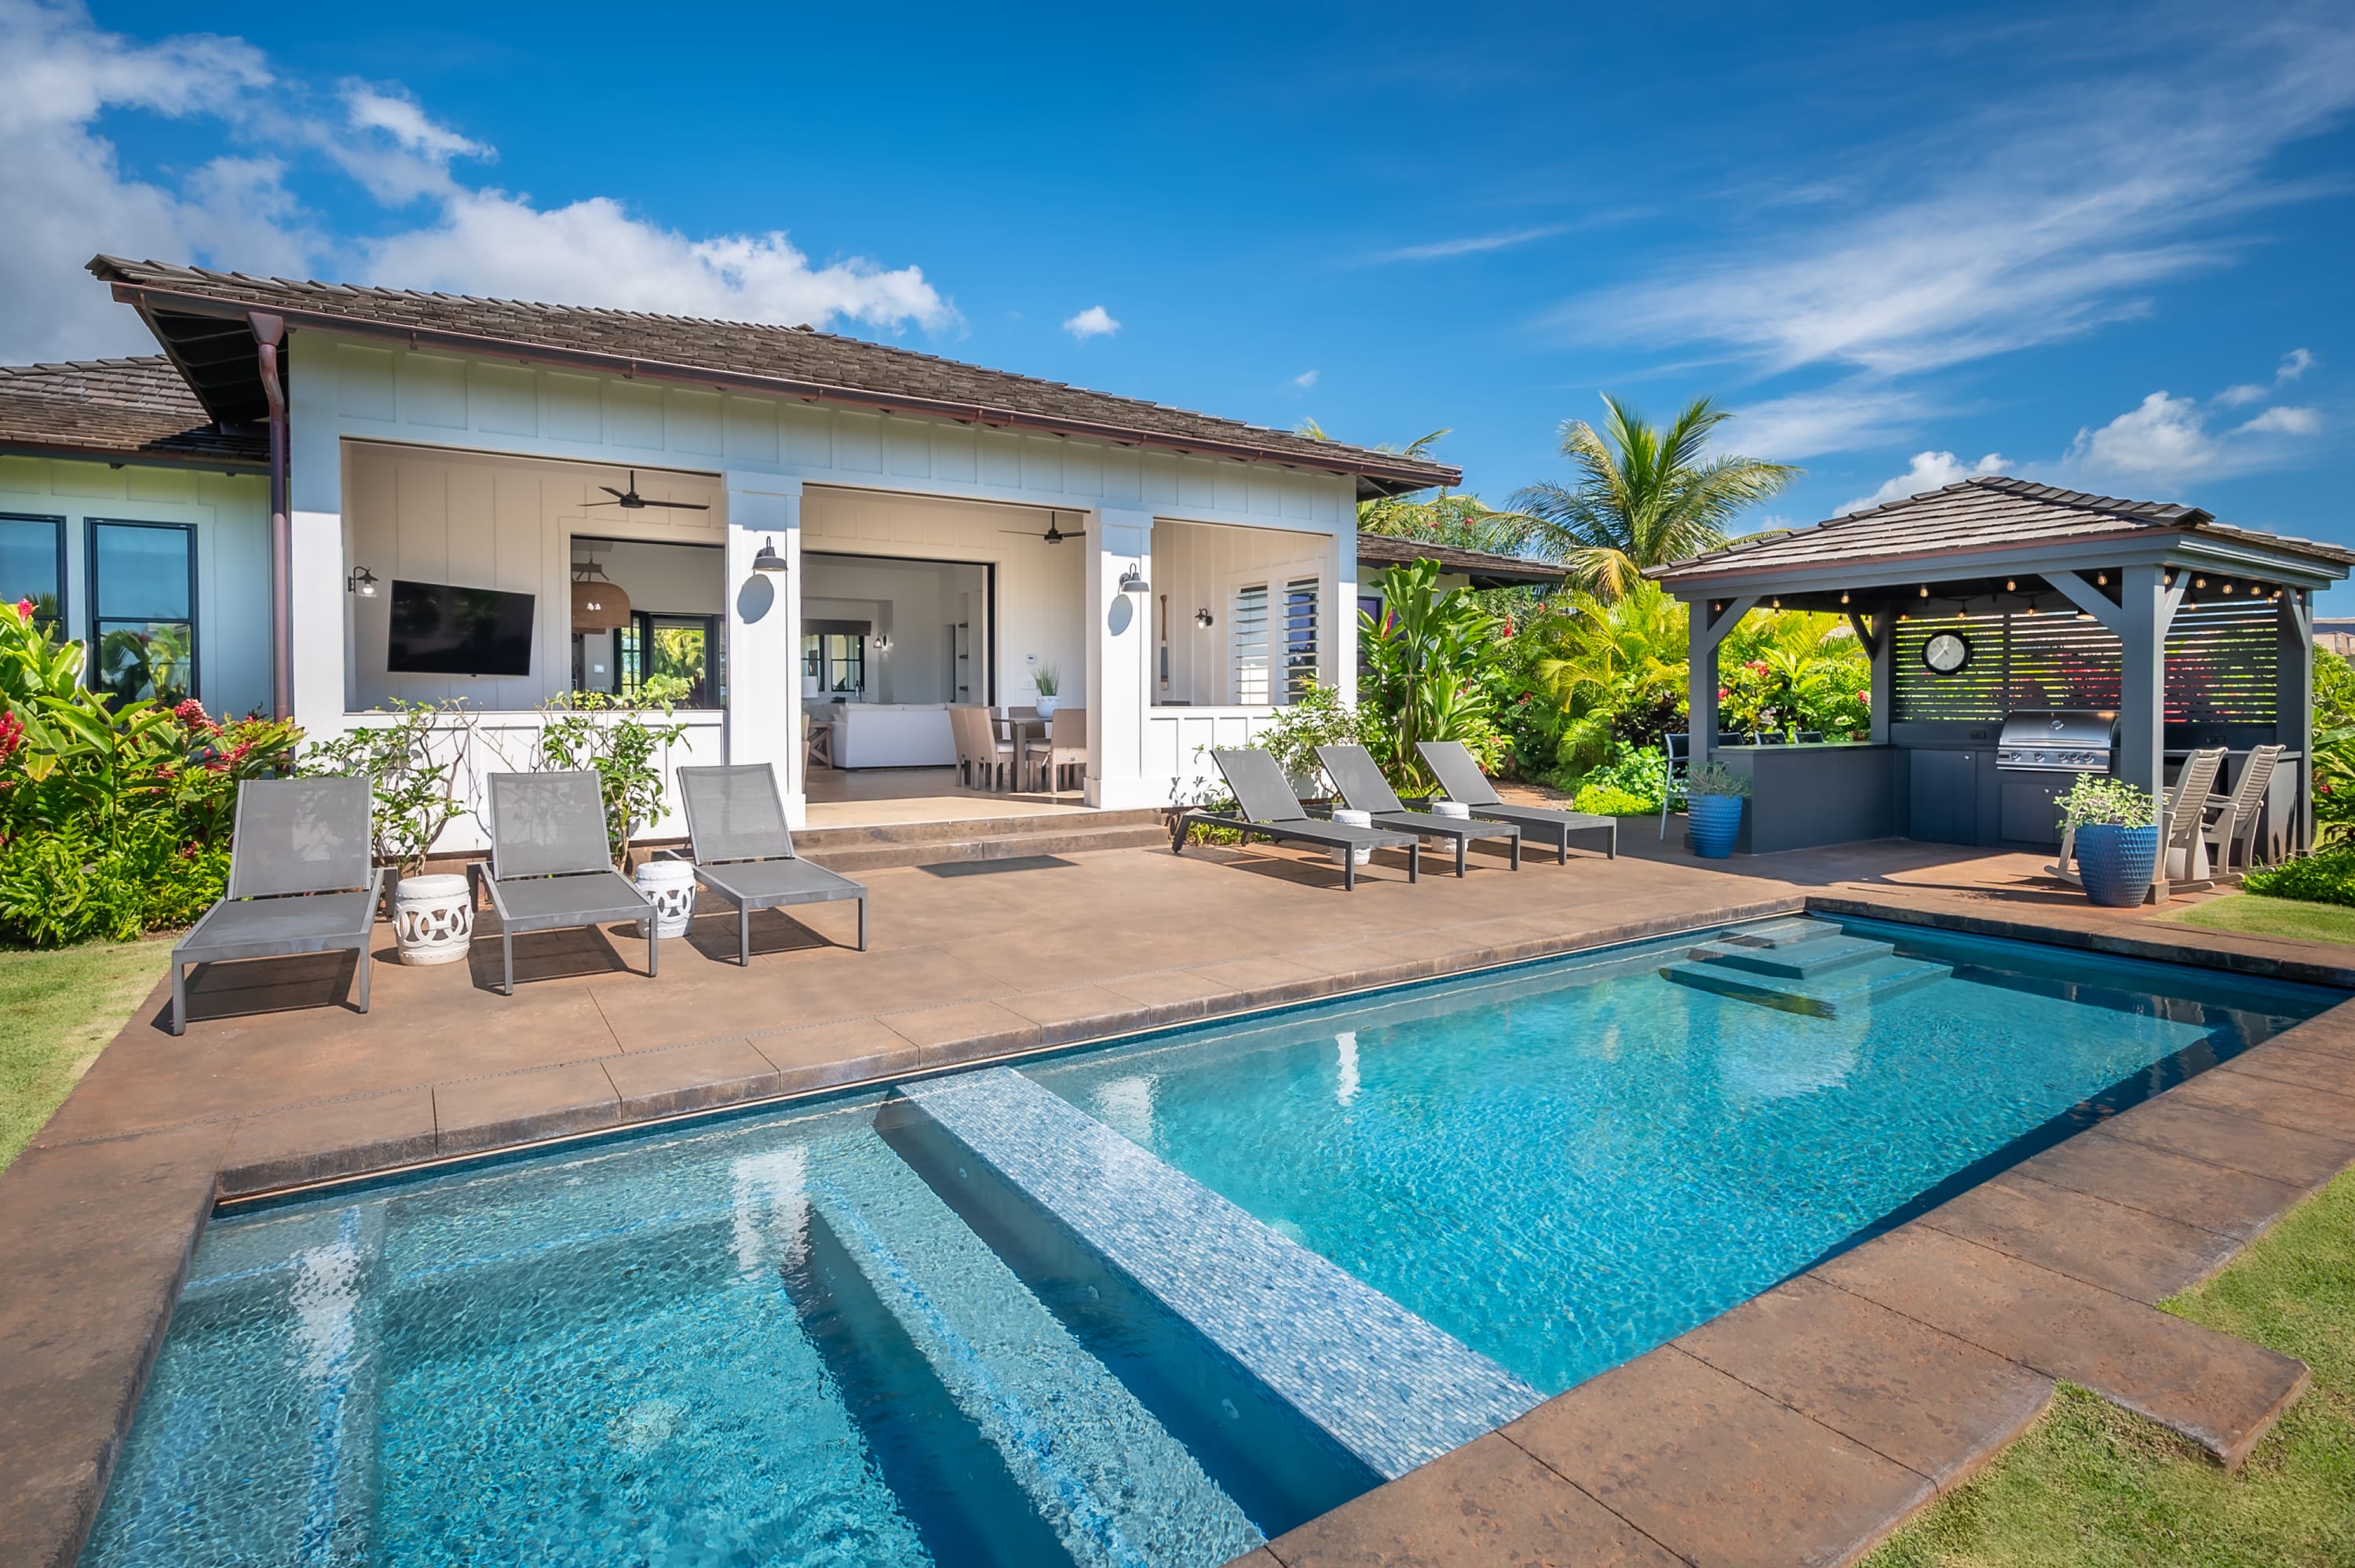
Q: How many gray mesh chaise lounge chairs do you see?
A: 6